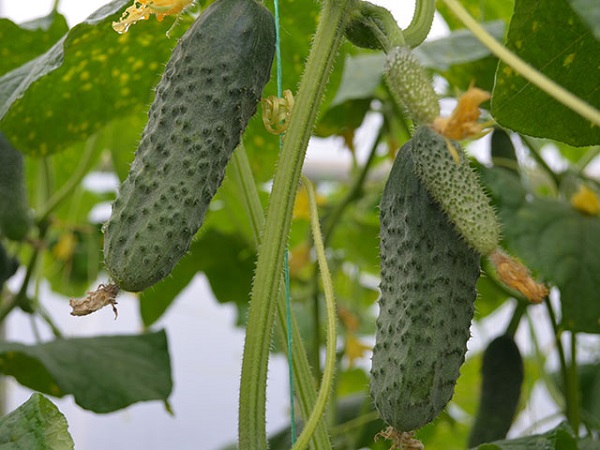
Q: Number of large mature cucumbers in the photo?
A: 2